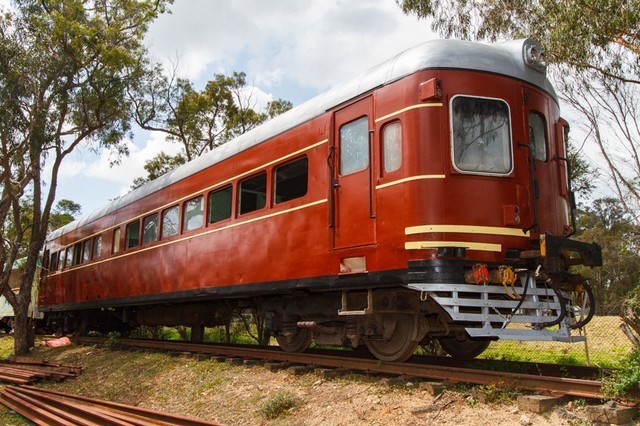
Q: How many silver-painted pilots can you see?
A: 1